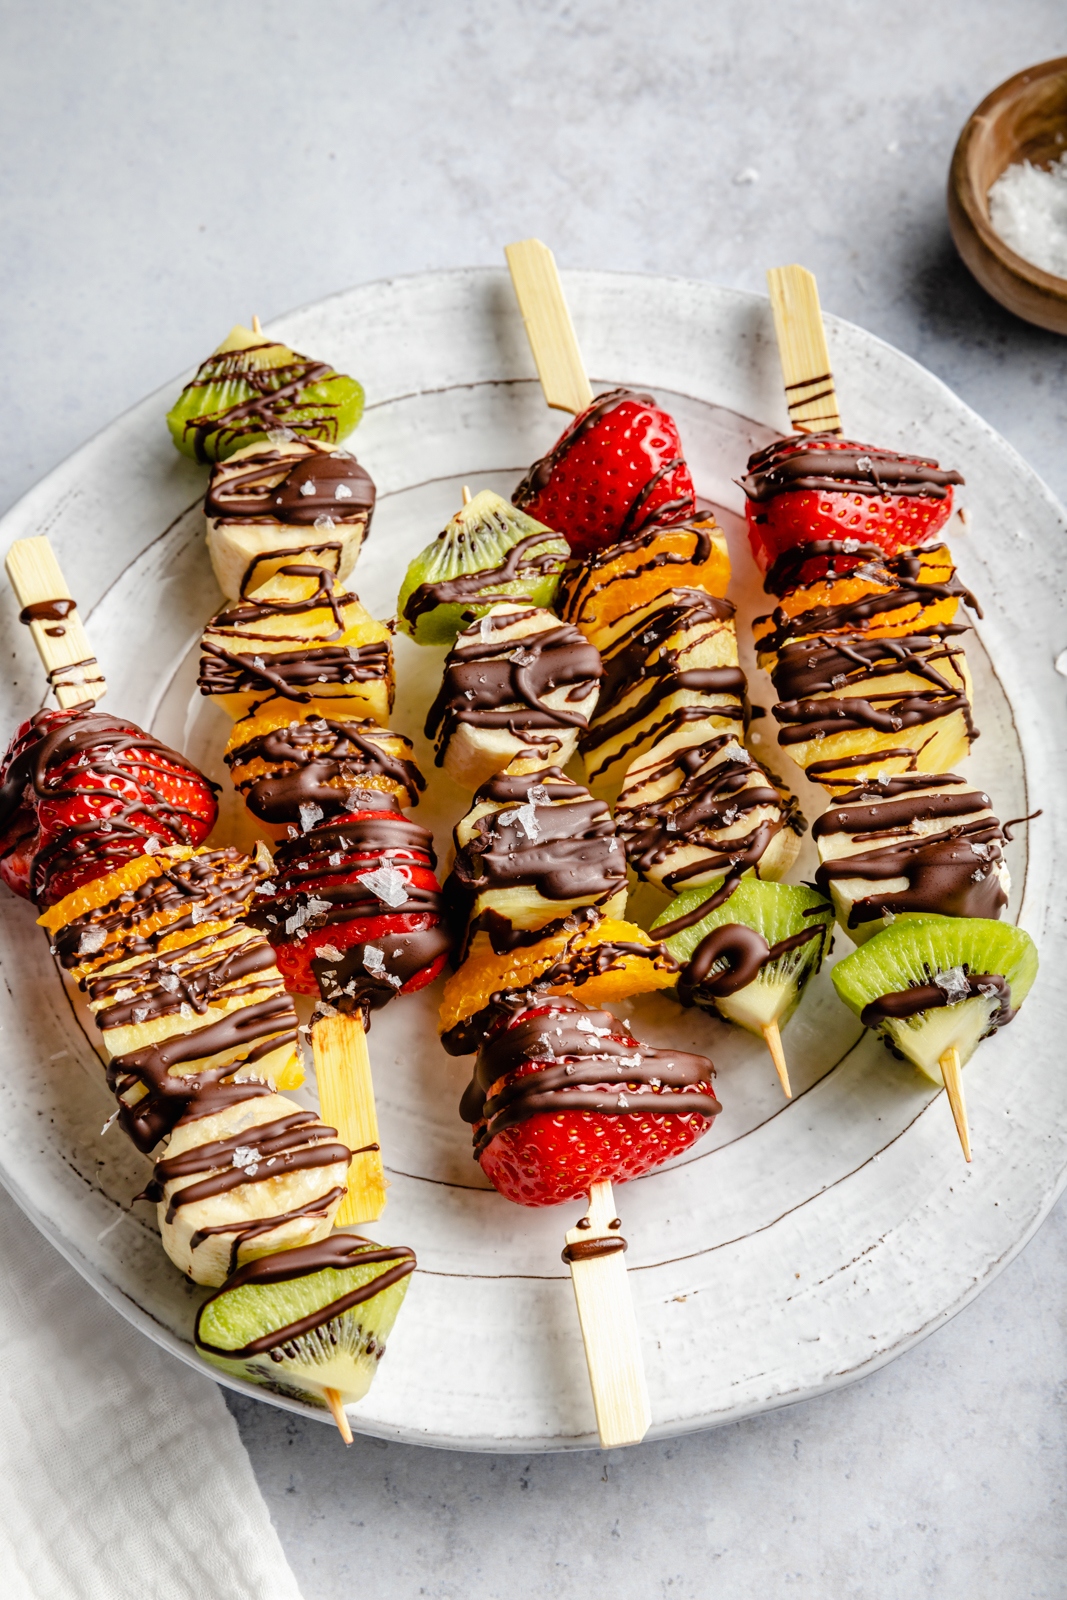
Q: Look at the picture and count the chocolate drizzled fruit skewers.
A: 5